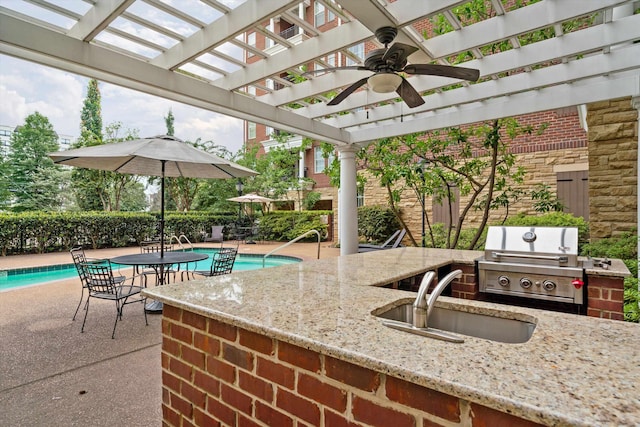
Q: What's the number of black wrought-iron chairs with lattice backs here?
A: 4